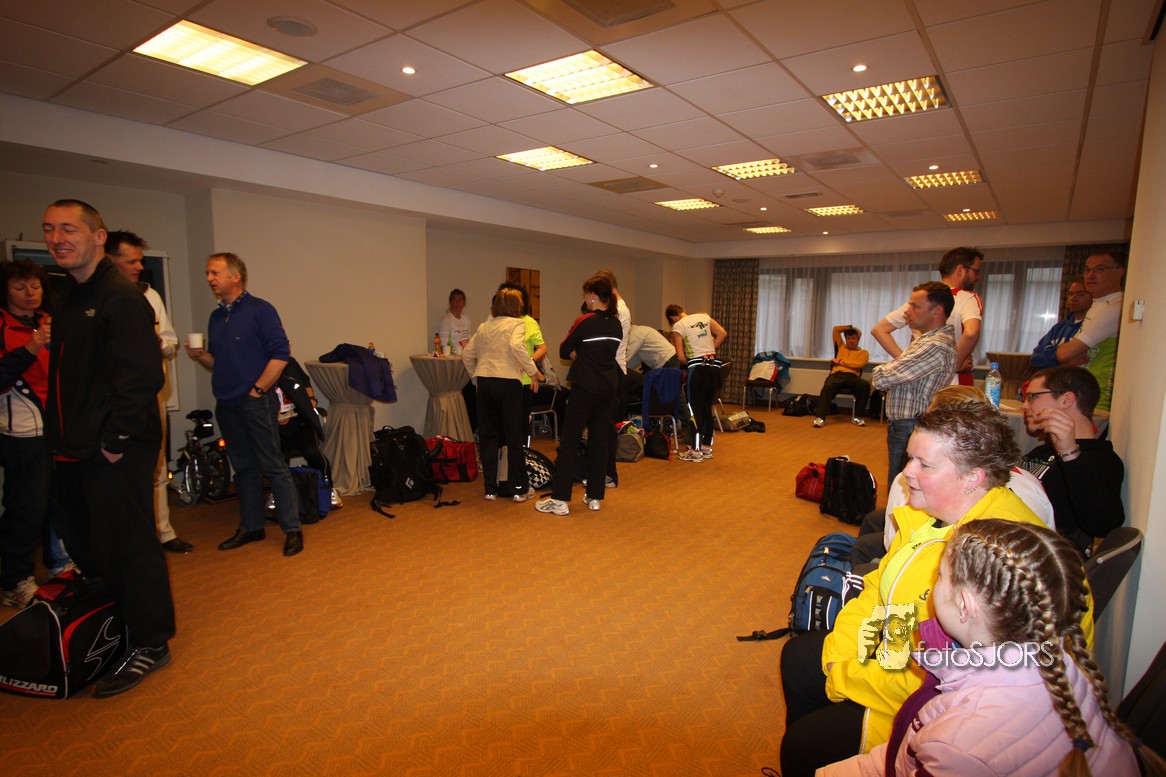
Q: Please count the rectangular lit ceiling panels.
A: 10